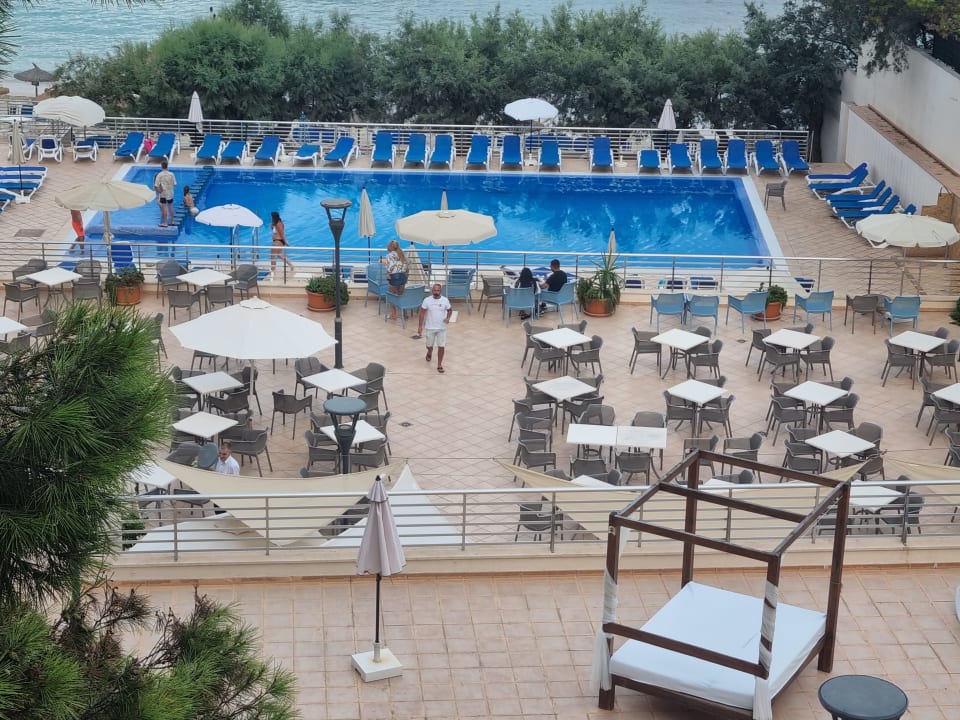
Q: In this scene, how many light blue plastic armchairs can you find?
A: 10